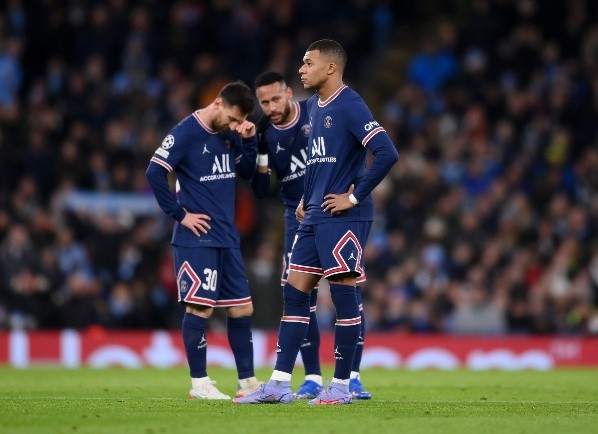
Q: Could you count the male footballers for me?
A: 3